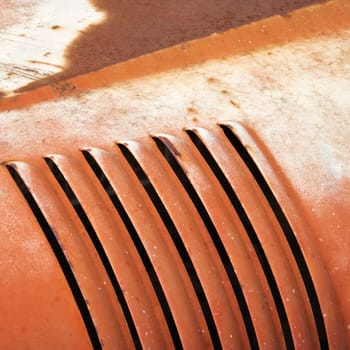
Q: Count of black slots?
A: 7